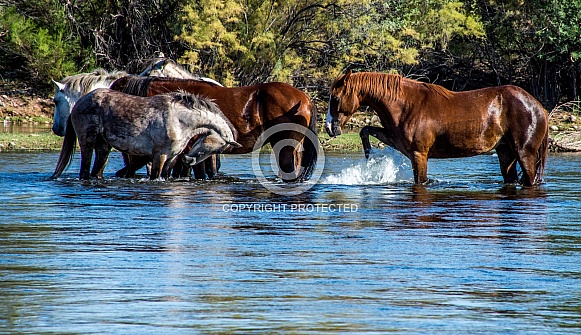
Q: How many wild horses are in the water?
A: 5